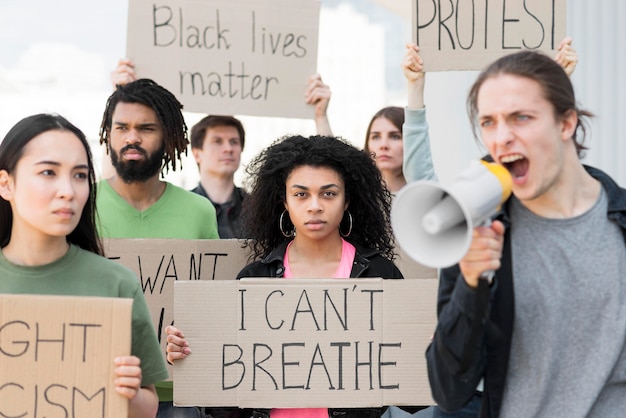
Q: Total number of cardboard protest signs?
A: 5